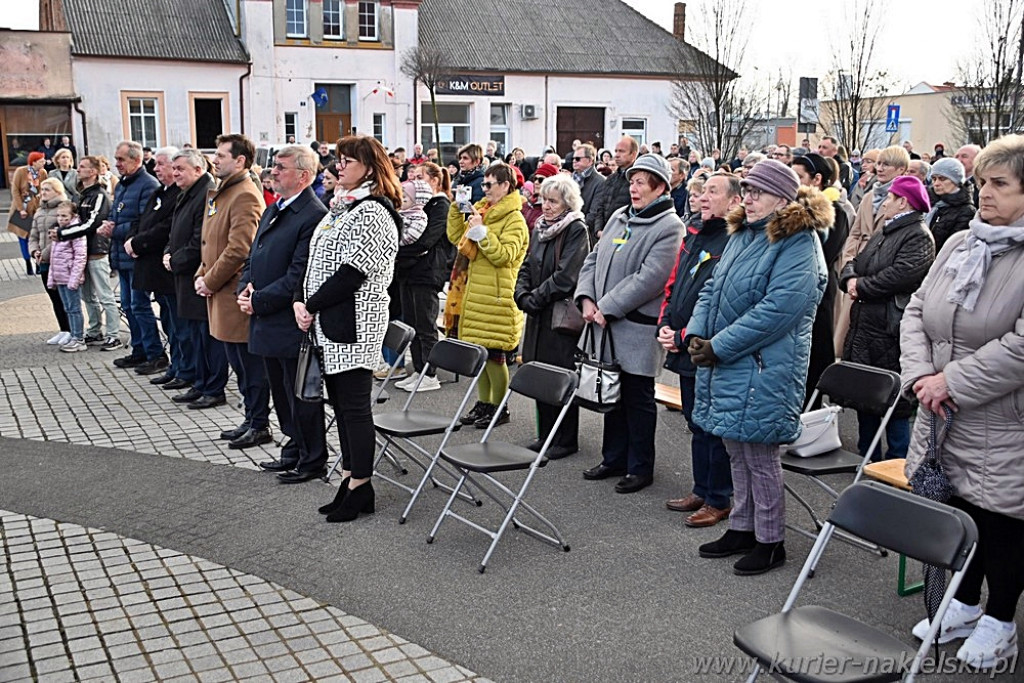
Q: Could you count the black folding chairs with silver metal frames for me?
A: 5